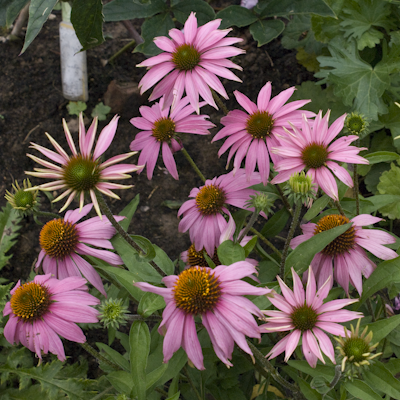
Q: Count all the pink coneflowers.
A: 12